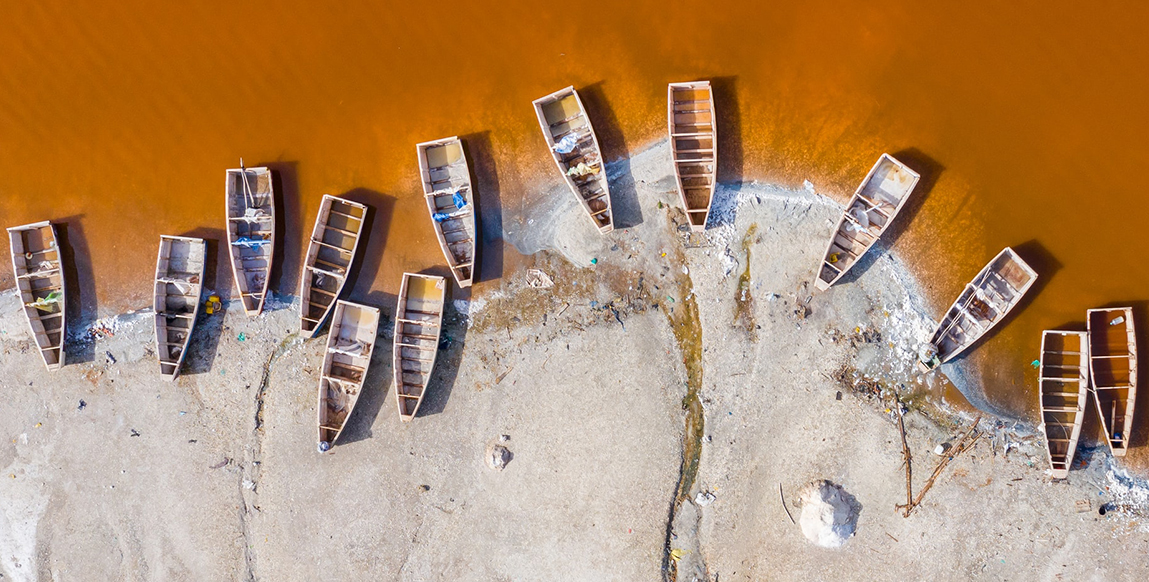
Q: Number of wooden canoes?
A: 13